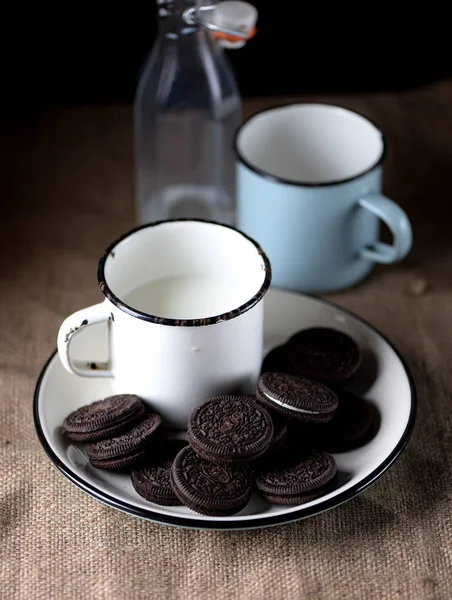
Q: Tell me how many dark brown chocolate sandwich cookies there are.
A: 11